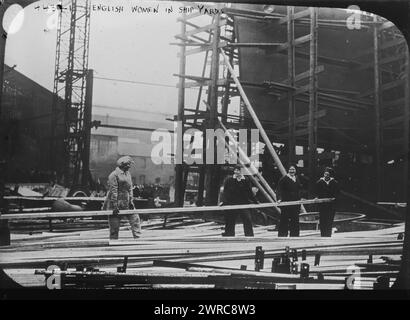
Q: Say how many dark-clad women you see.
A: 3